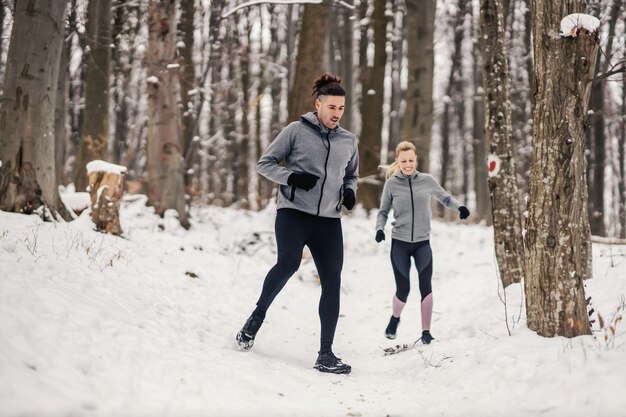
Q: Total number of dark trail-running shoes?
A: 4